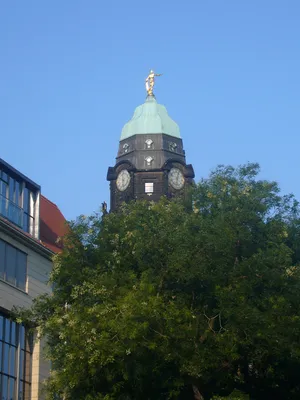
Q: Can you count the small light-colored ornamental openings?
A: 4